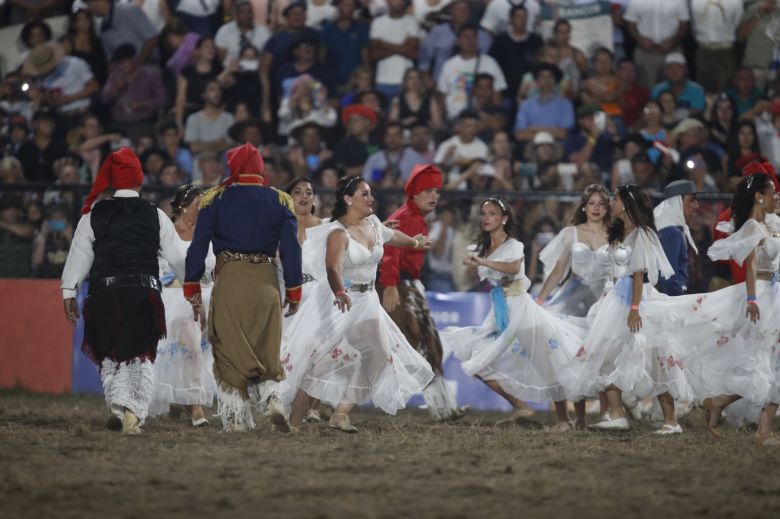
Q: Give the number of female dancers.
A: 7